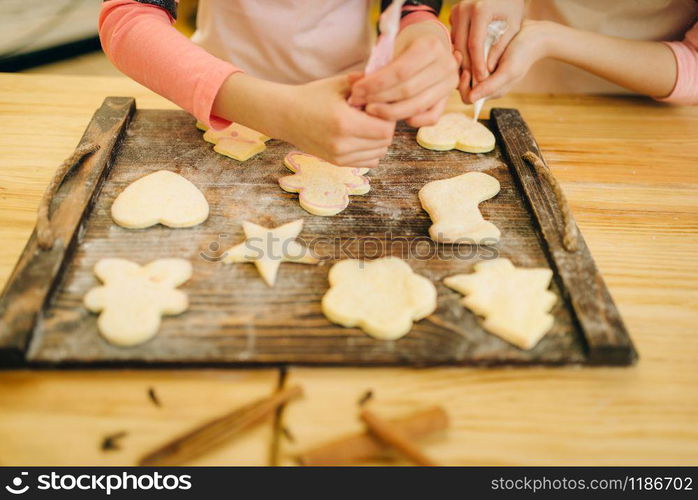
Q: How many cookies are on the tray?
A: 9